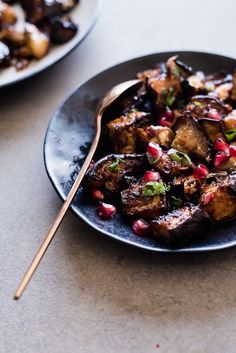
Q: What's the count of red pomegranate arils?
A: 12